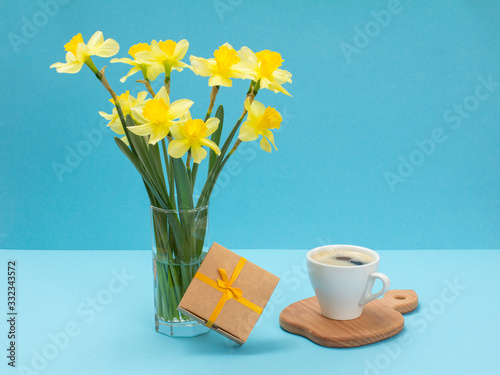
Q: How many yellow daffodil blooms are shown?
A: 9